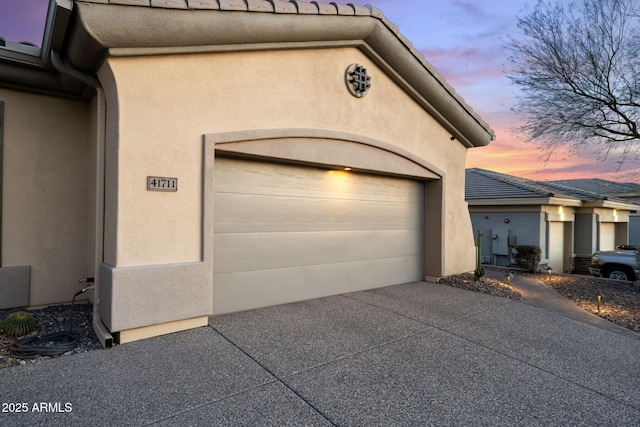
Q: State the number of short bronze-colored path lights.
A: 3